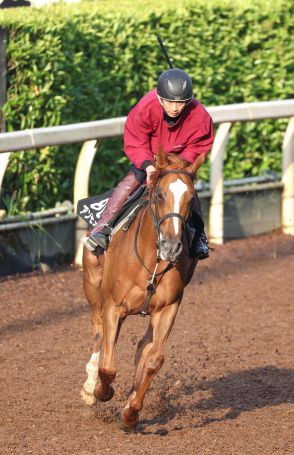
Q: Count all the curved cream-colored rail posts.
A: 4